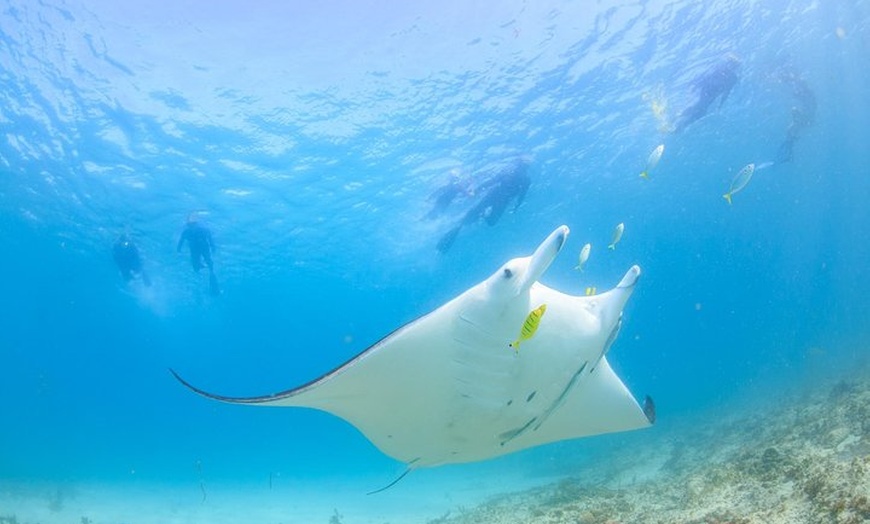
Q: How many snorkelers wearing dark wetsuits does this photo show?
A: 6